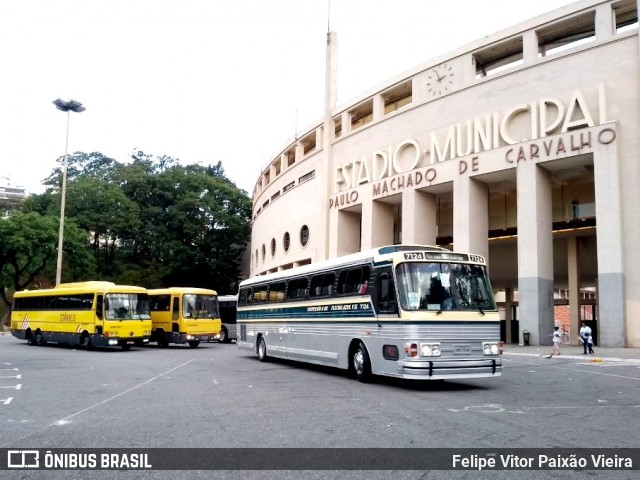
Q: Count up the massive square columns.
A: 6